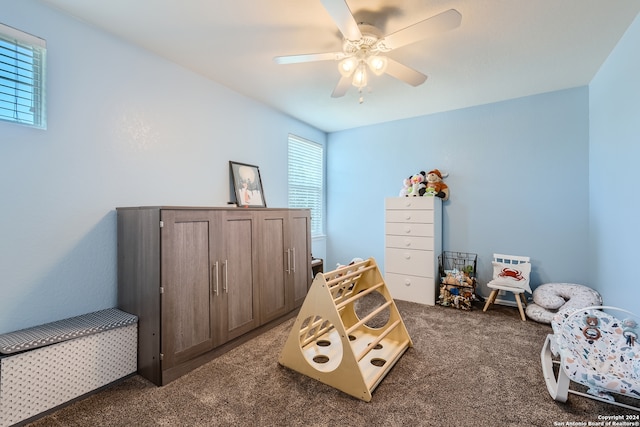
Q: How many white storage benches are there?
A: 1